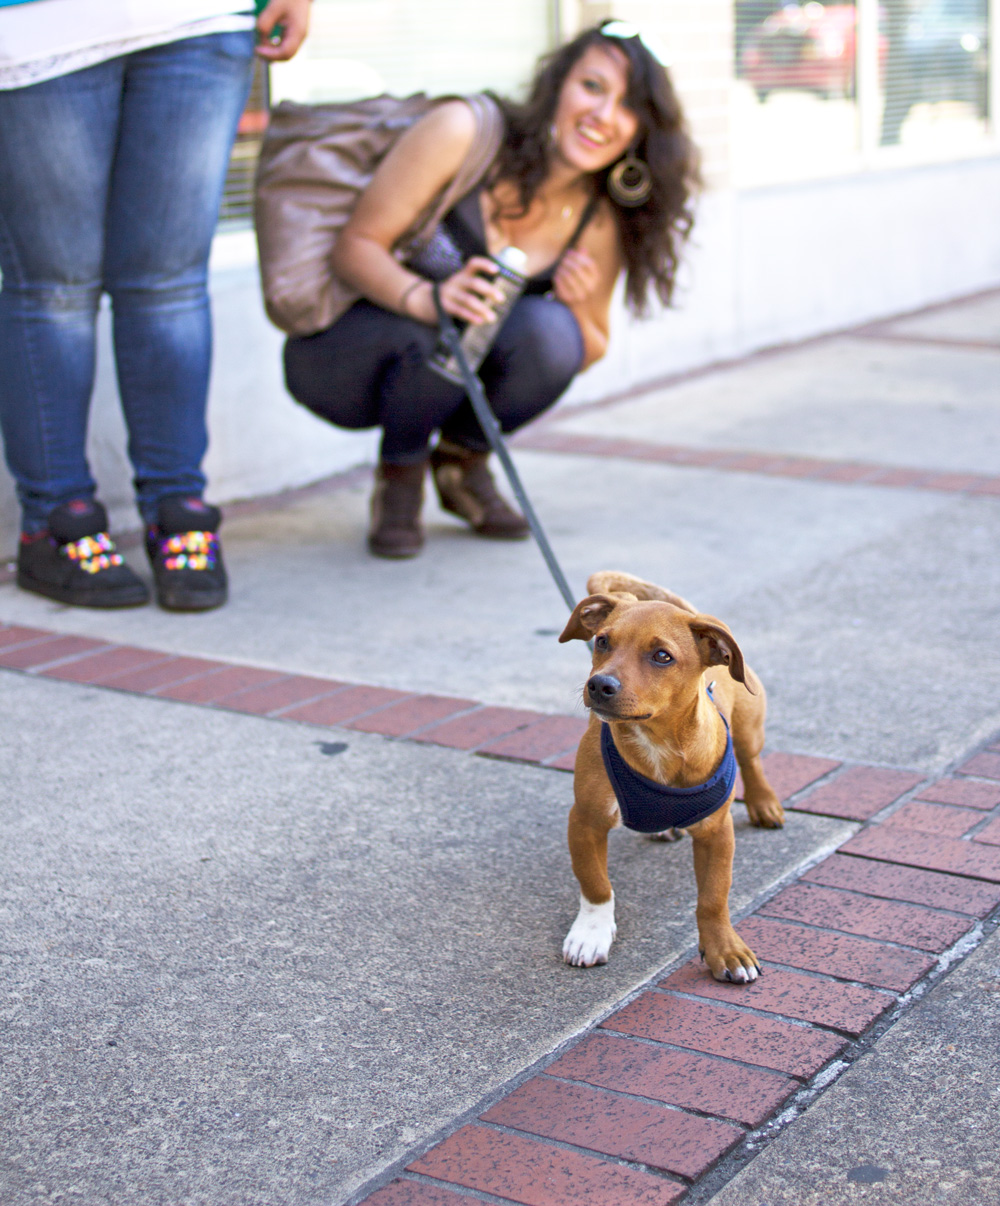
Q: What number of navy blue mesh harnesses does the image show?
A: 1